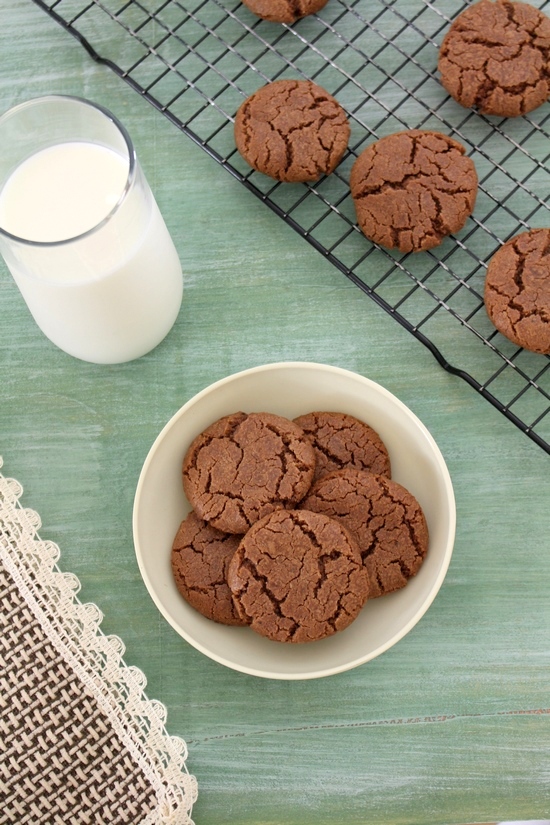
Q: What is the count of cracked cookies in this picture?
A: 10